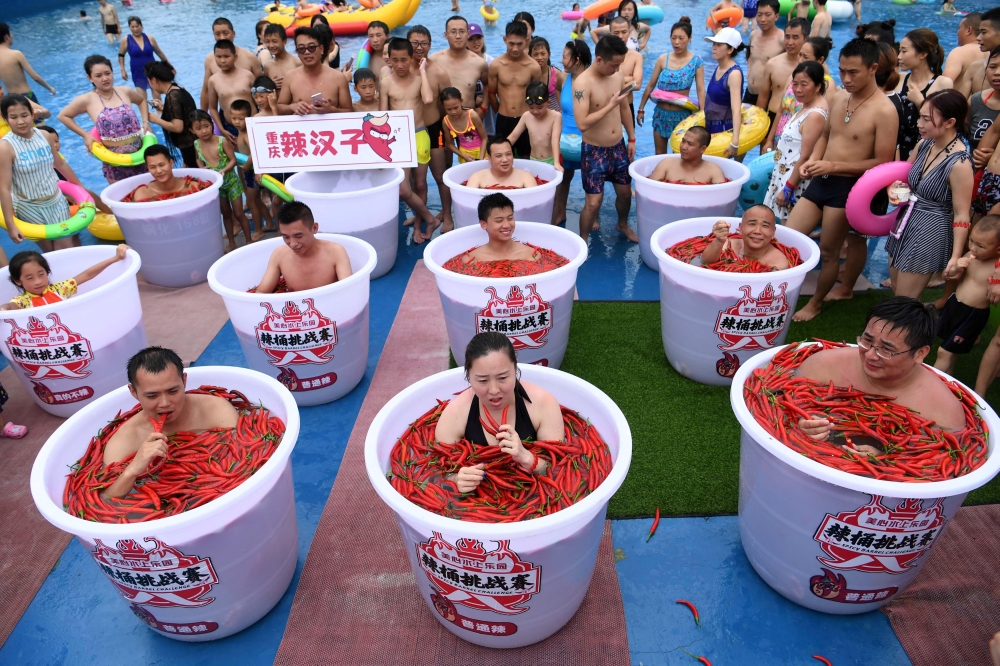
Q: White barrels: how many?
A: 11